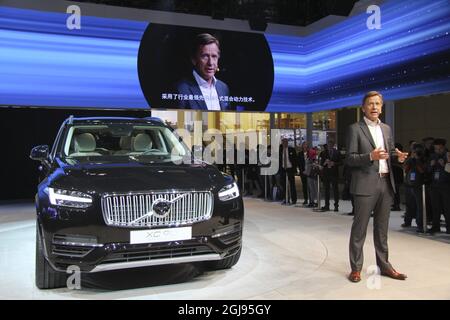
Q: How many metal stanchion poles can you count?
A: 5